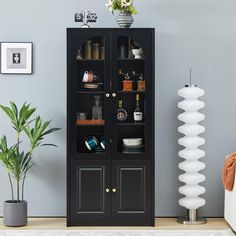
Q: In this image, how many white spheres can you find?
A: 10